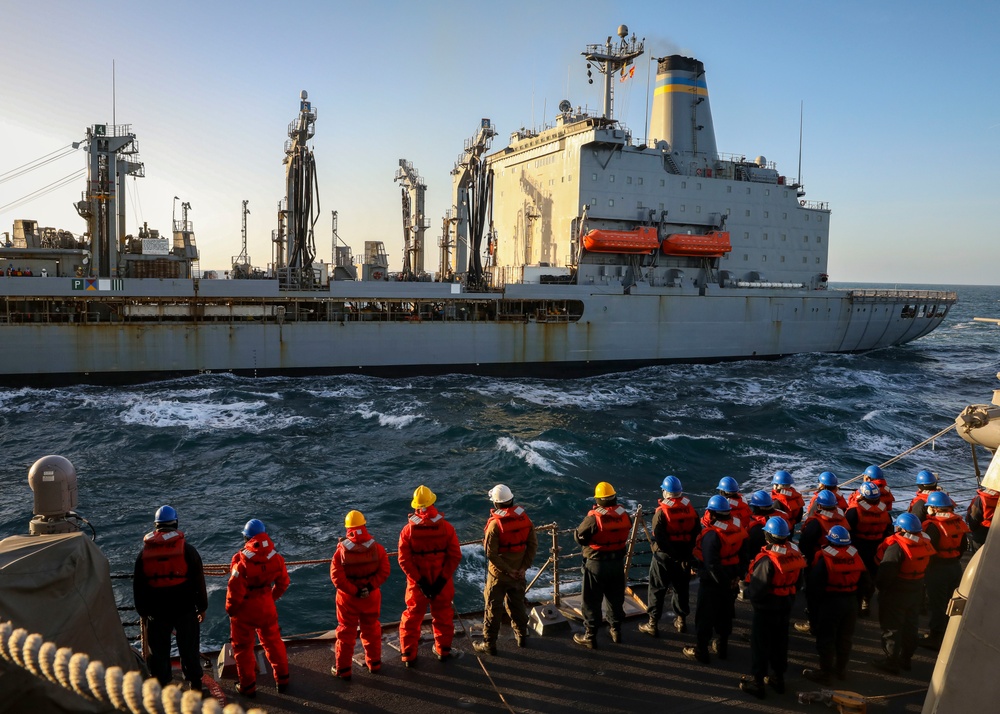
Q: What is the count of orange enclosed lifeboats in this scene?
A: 2